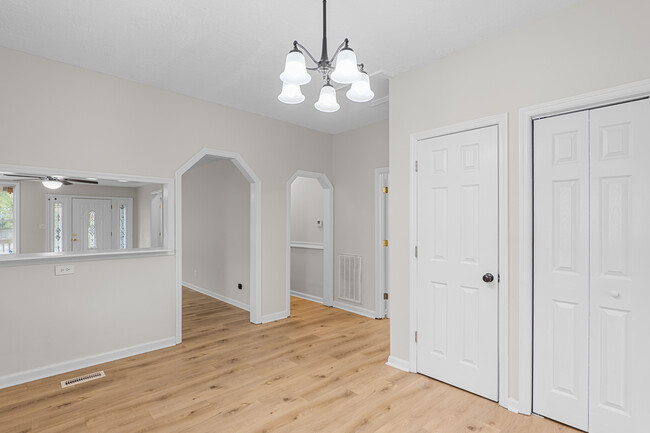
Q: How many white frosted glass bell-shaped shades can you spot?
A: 5